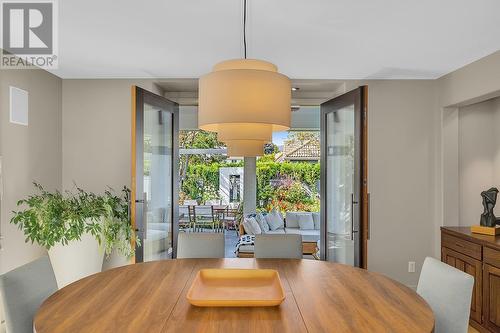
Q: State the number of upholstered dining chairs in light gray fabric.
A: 4